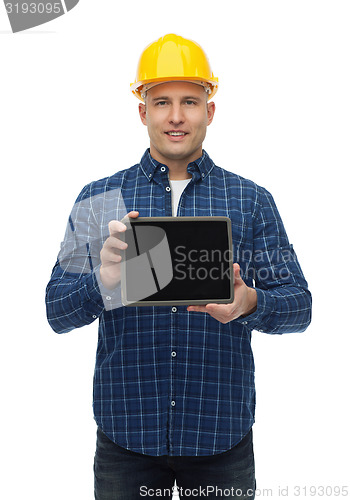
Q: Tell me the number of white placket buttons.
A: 5